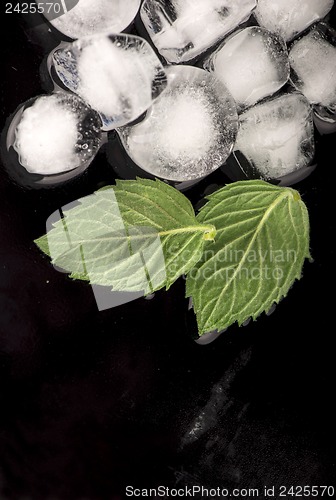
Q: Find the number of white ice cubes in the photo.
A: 9